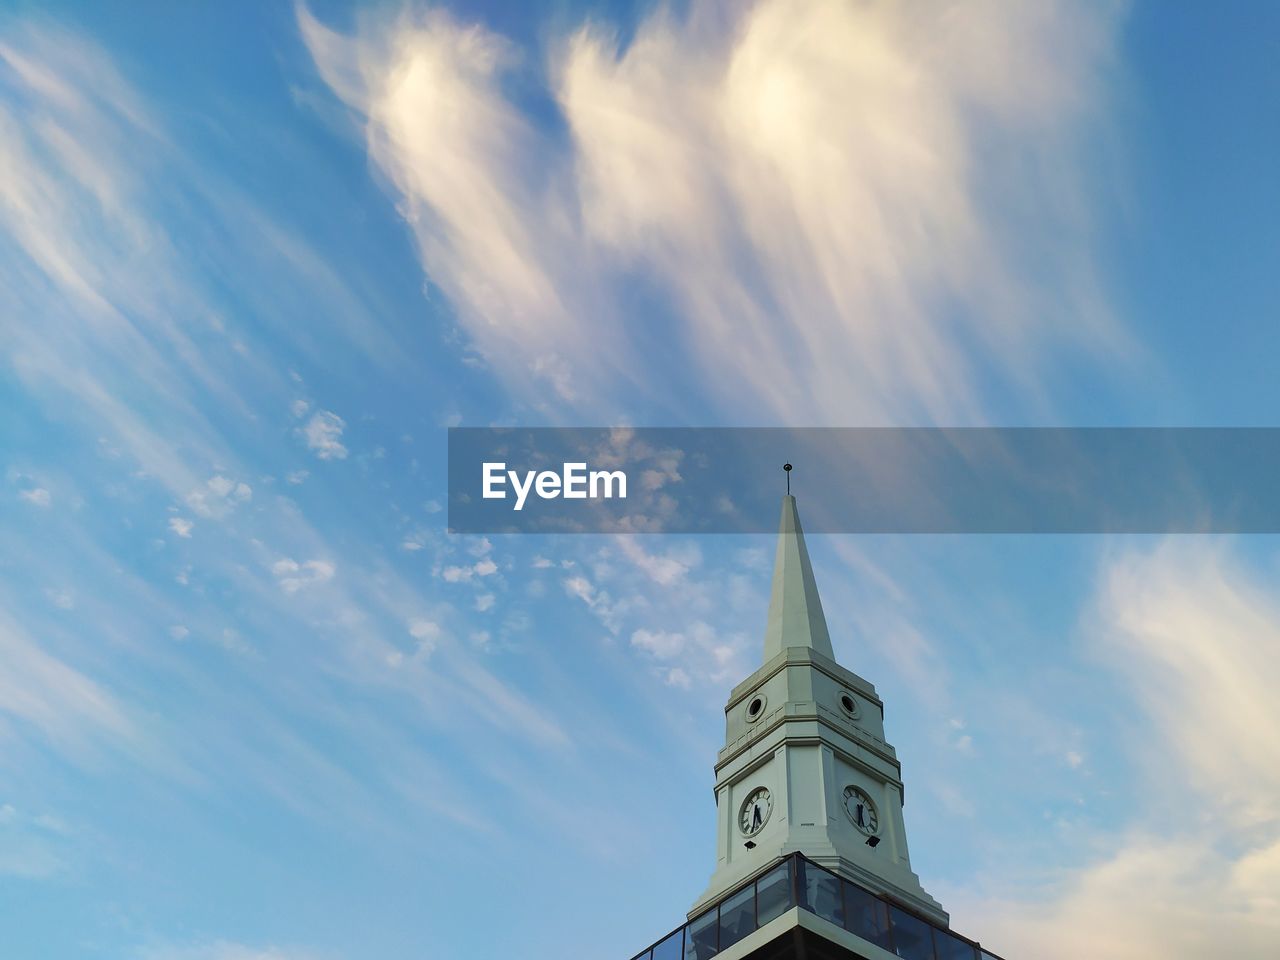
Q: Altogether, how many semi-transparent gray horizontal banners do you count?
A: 1